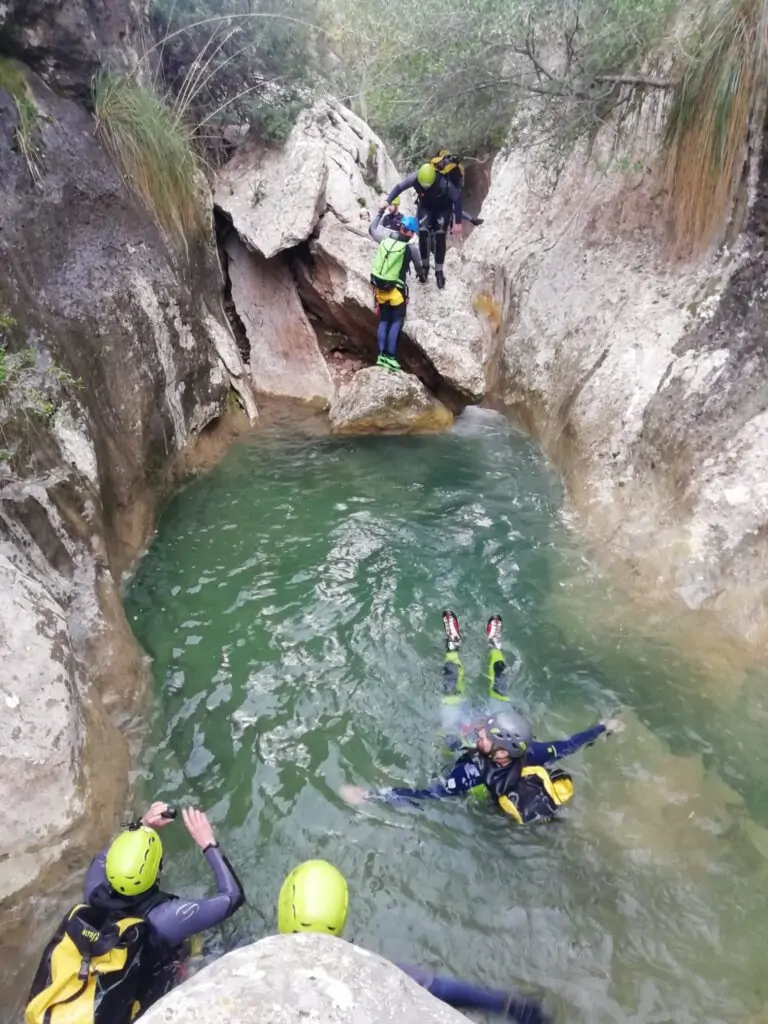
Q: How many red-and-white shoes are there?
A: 2